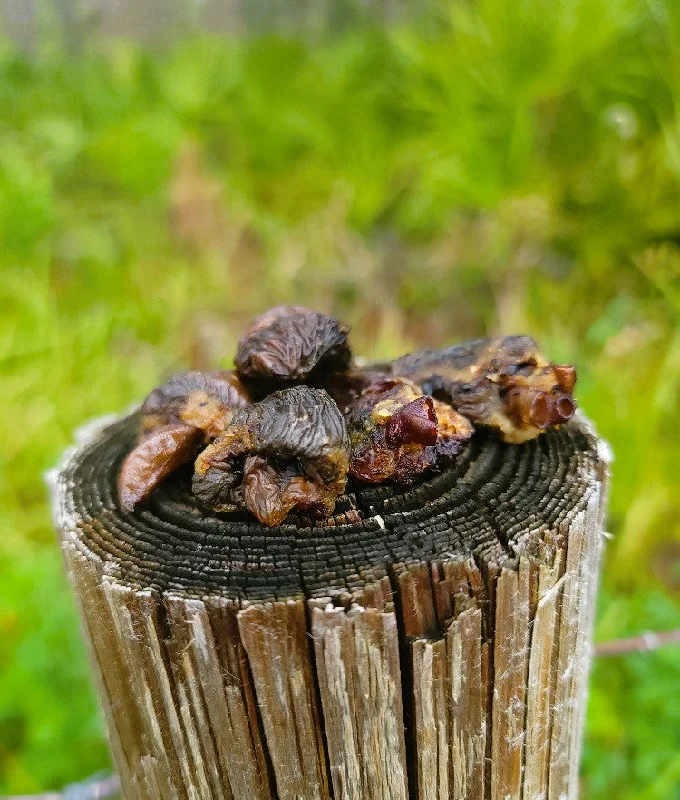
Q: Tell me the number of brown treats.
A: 5